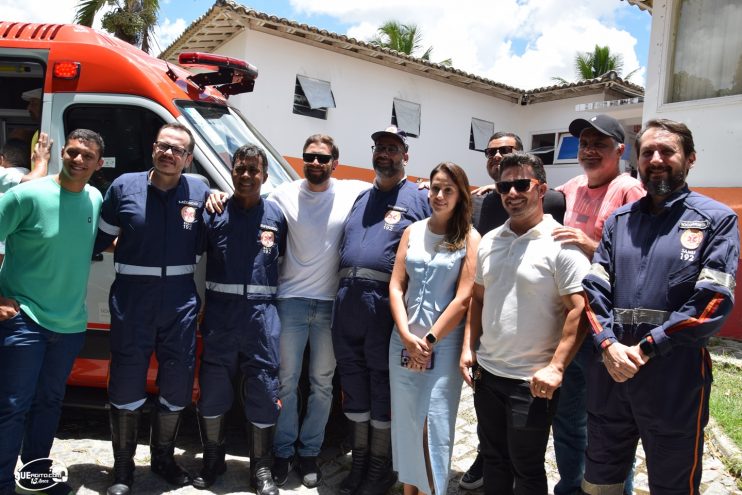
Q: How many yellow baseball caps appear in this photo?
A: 0